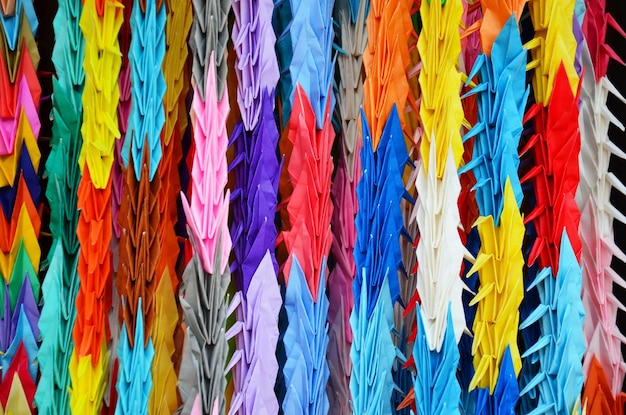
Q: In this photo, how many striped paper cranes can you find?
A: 0